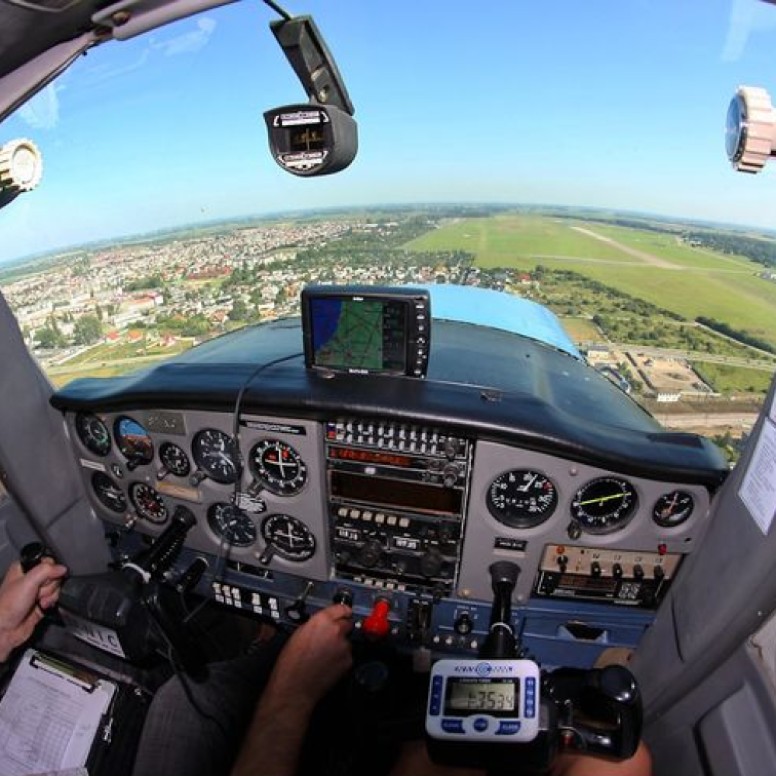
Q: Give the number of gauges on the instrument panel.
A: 12